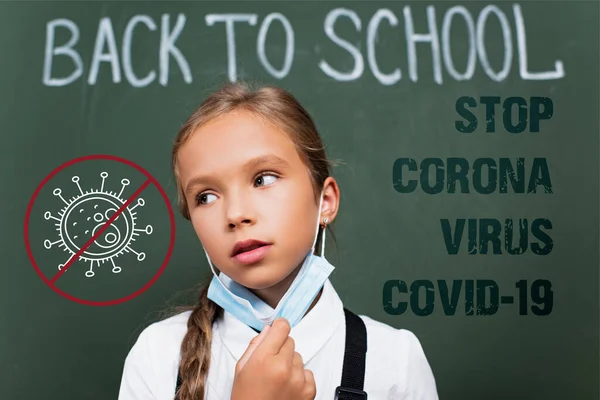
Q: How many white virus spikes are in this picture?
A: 12